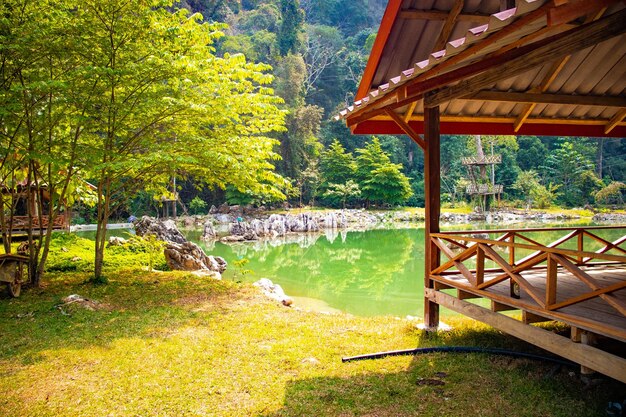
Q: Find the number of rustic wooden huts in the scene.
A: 2